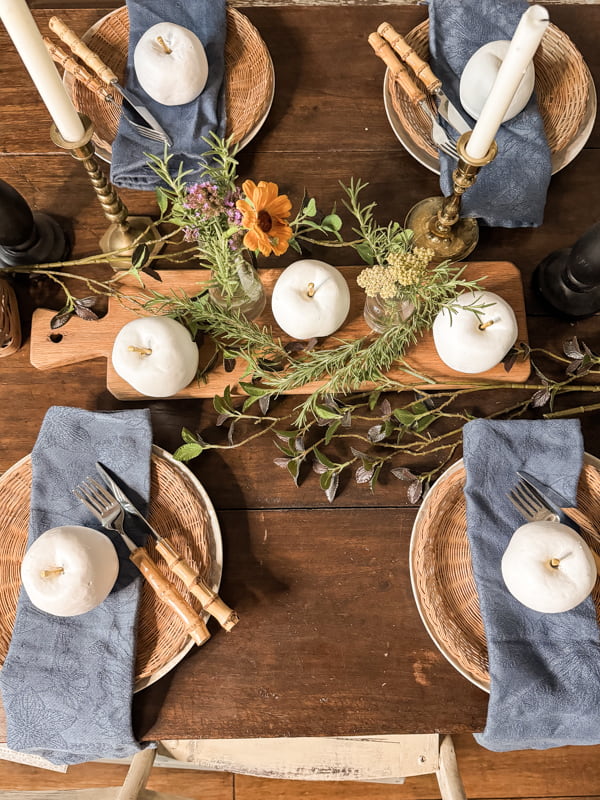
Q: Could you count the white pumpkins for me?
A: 7